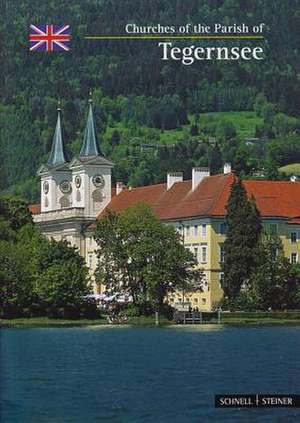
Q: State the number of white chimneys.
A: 4